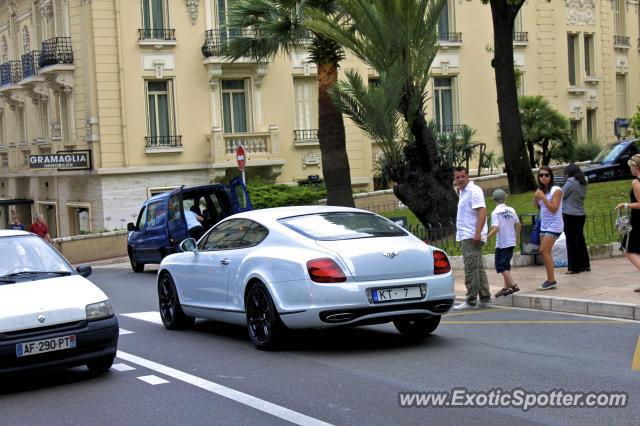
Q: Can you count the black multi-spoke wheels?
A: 2